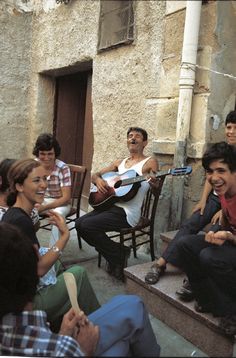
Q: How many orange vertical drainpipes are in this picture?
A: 0